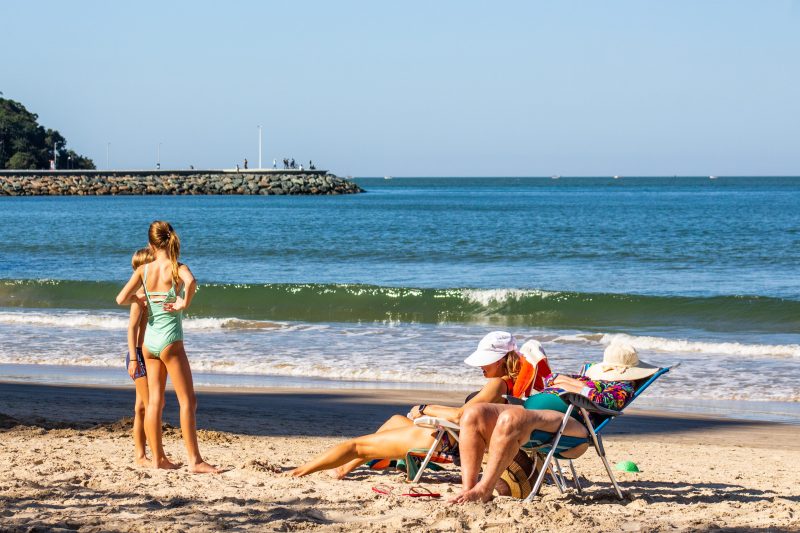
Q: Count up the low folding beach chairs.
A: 2